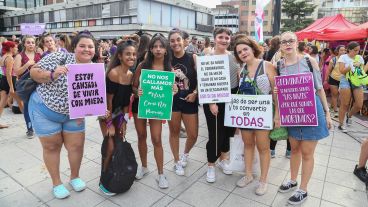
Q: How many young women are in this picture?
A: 7